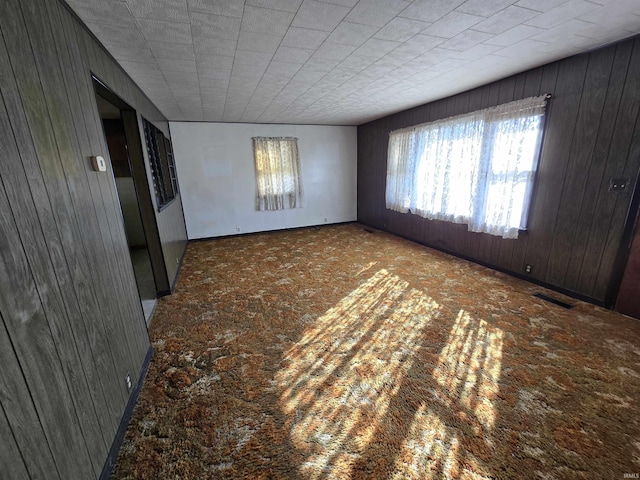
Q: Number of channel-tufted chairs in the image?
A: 0